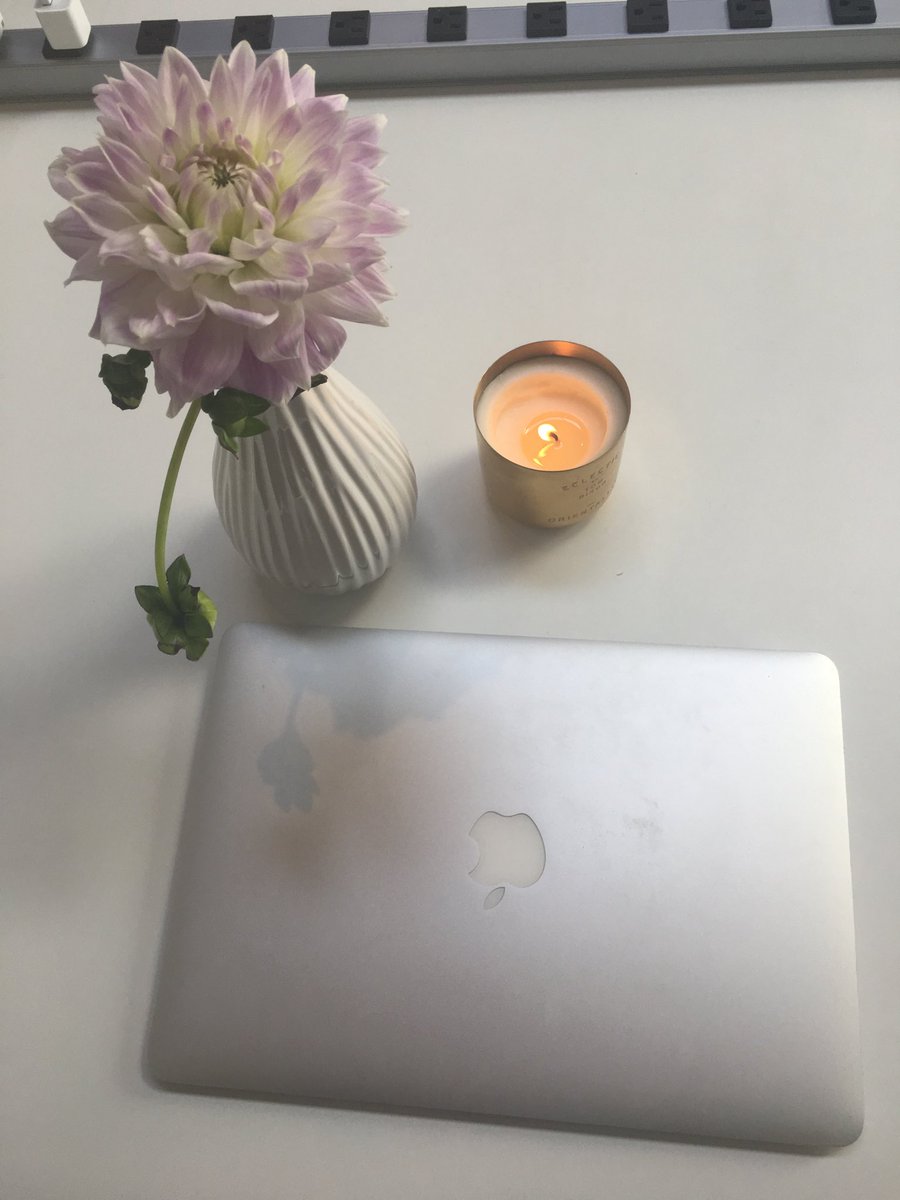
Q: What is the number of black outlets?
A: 9